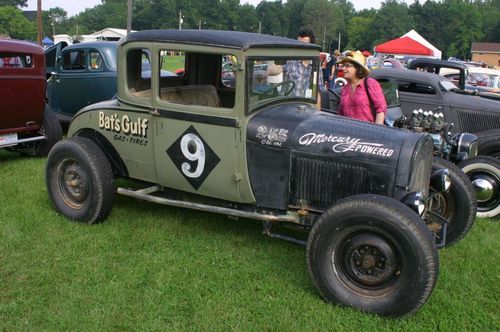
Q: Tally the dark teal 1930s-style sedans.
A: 1